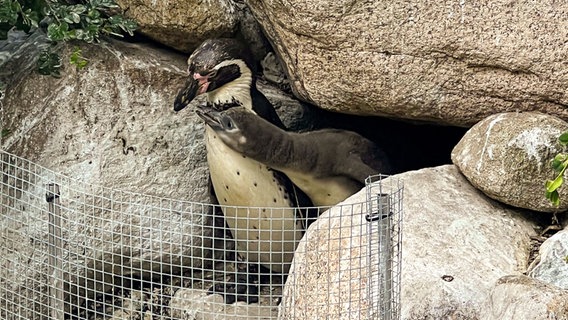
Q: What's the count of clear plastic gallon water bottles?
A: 0